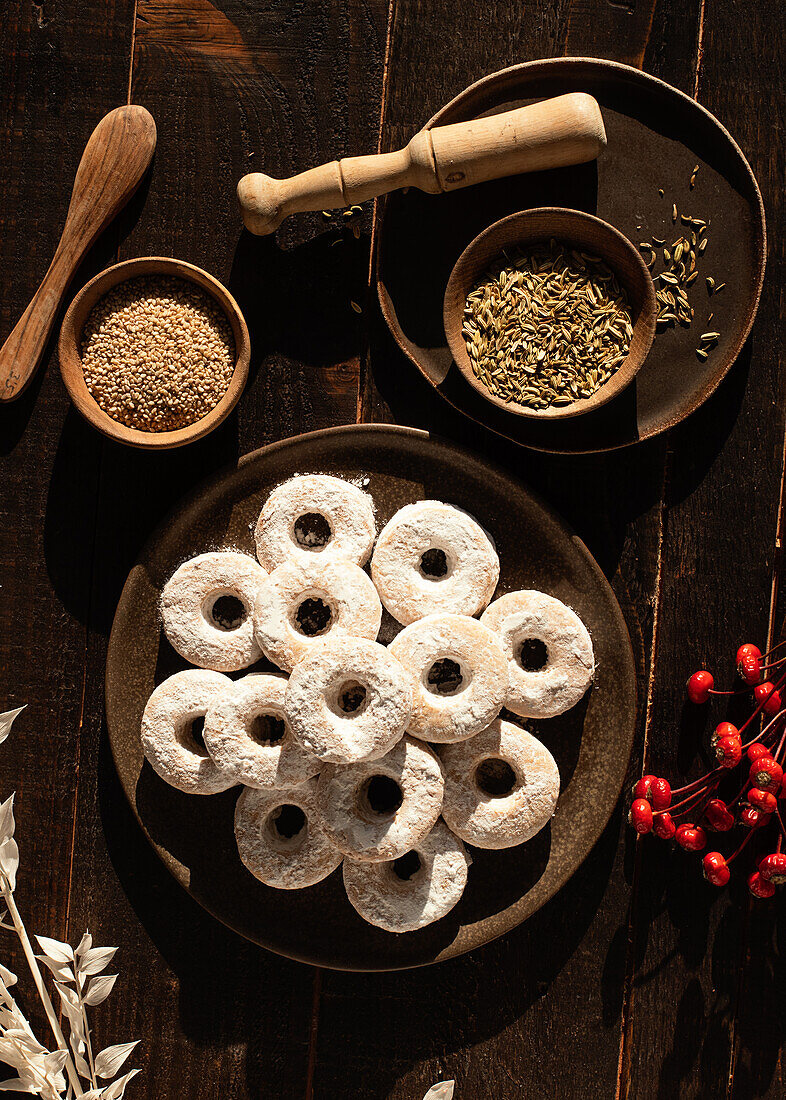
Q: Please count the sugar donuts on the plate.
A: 13